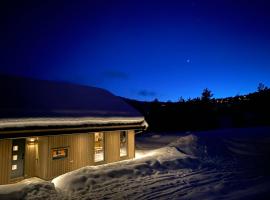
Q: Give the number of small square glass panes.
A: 3